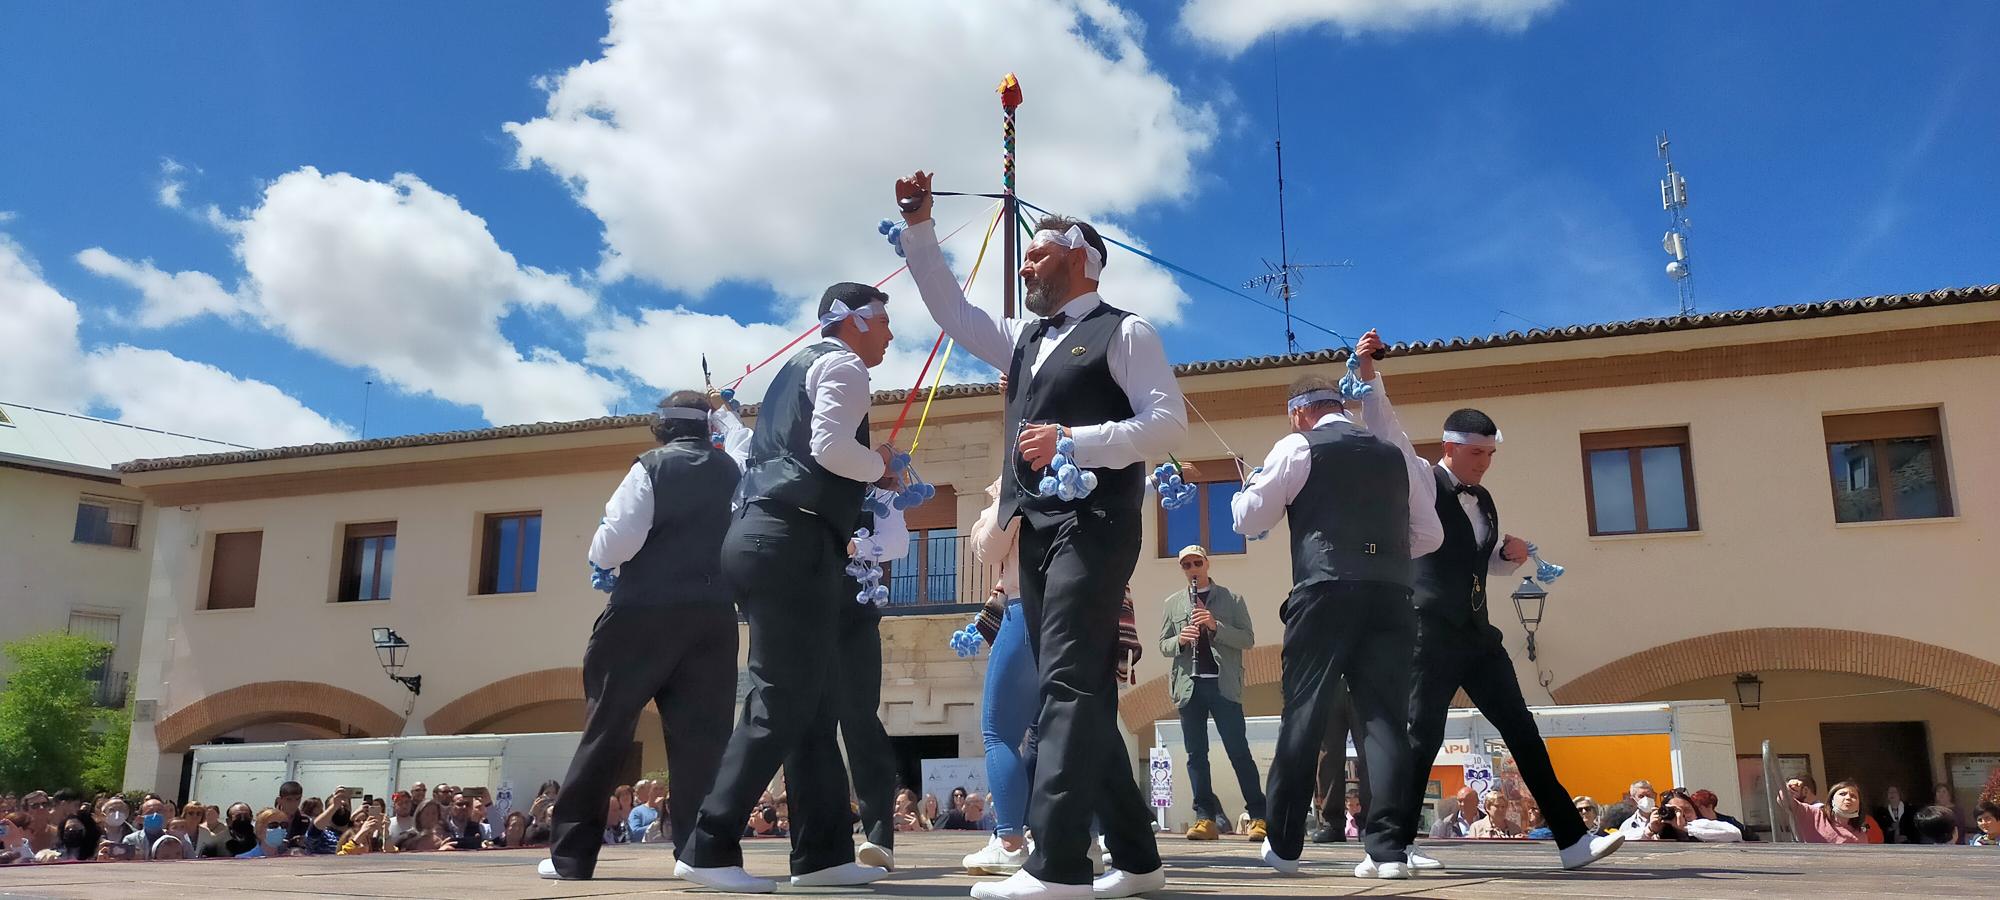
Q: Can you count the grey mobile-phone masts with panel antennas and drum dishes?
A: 1